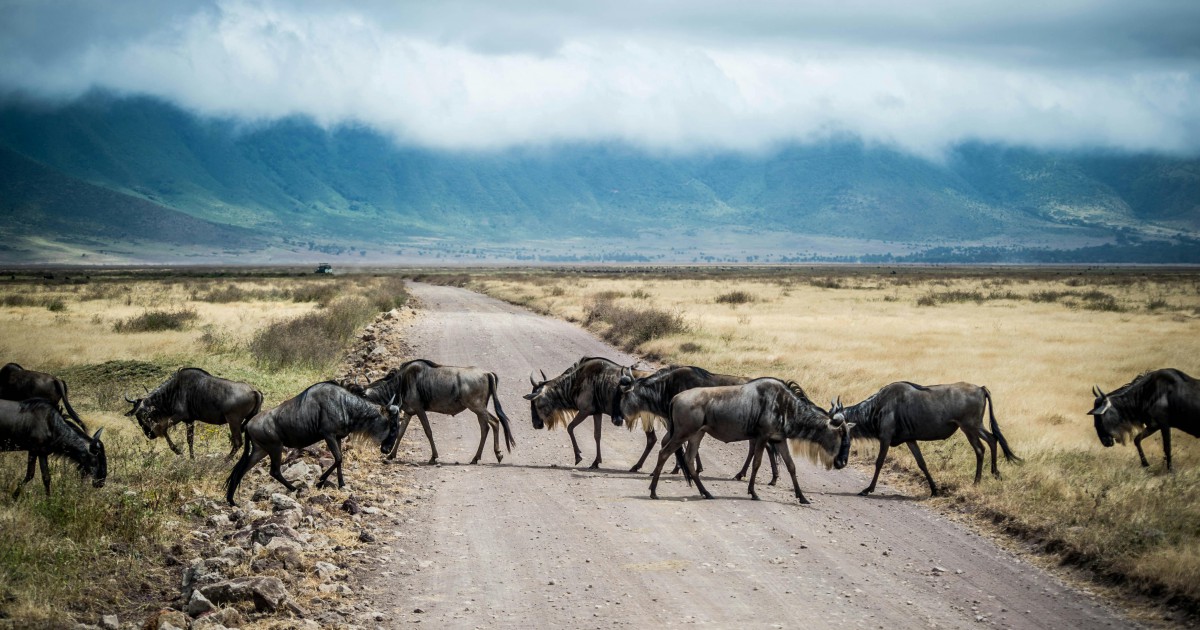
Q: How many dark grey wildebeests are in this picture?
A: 10